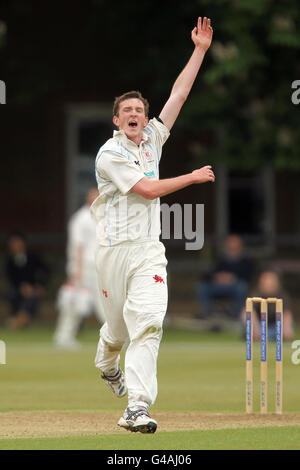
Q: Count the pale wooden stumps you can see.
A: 3